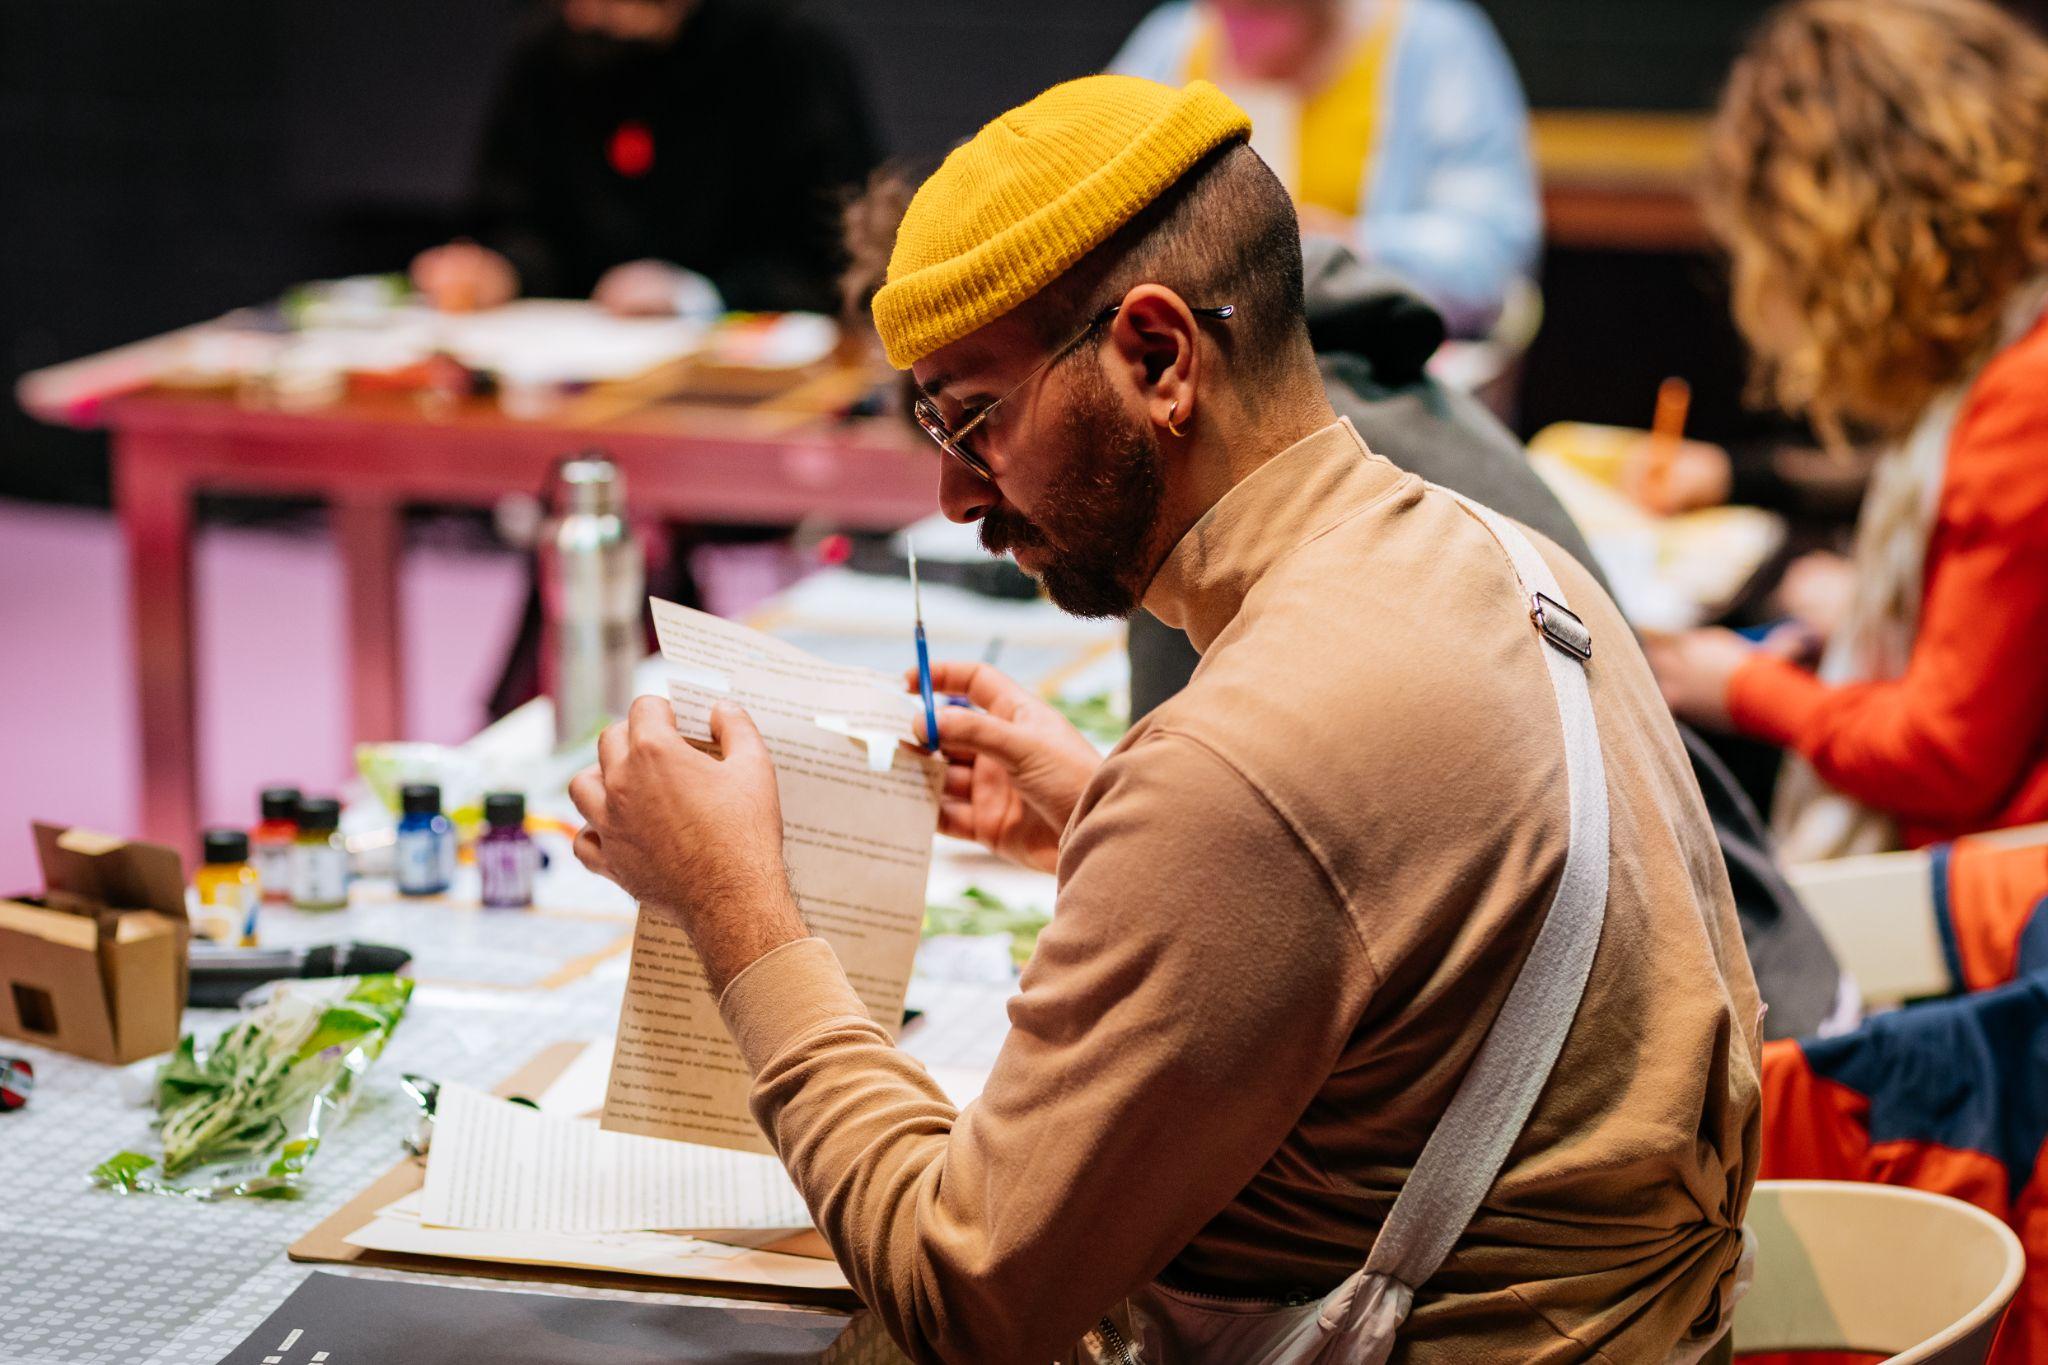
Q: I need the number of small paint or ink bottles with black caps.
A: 5